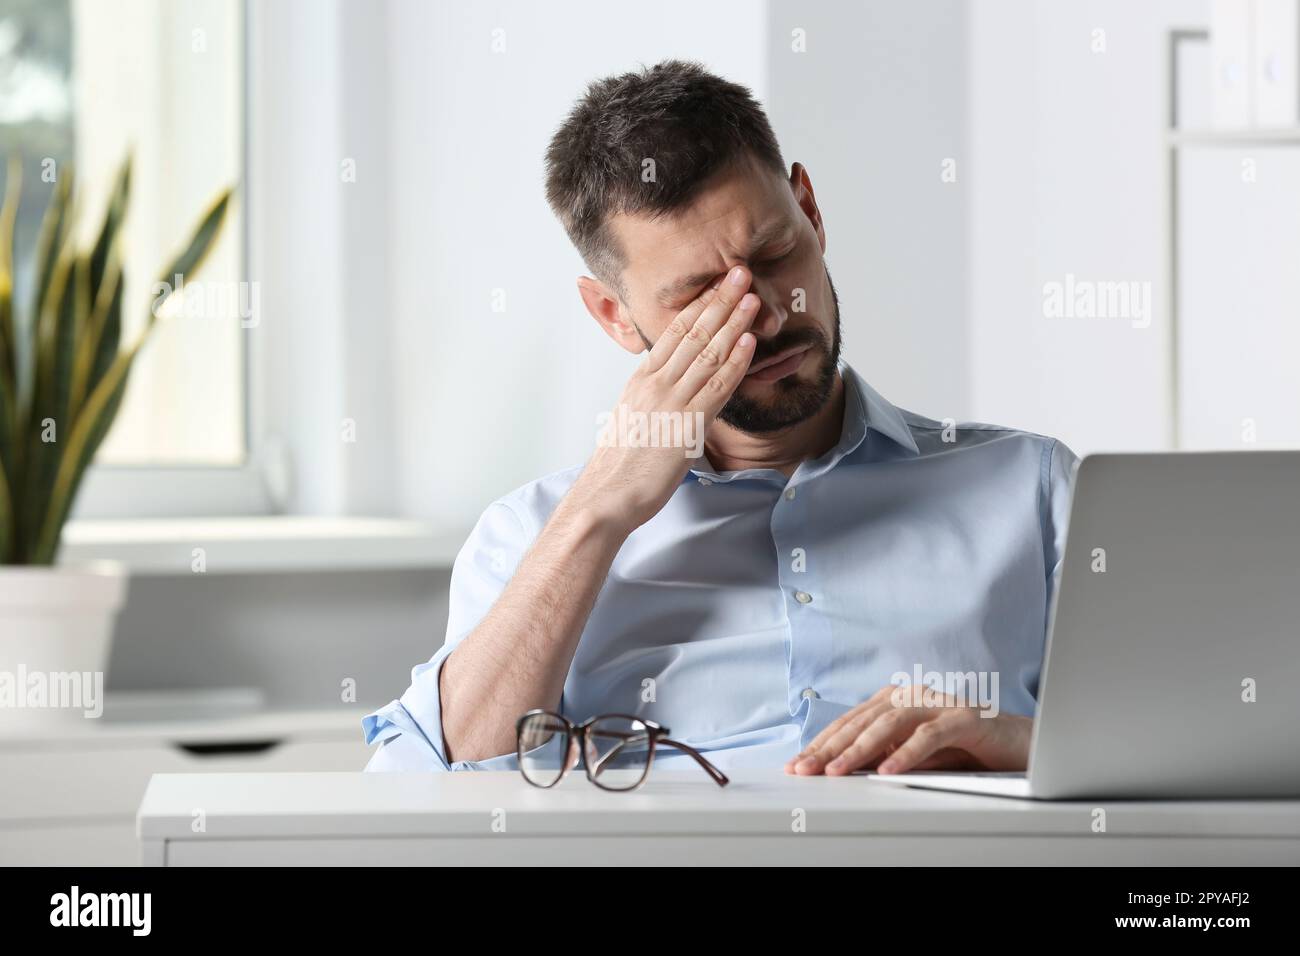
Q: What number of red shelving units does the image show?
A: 0